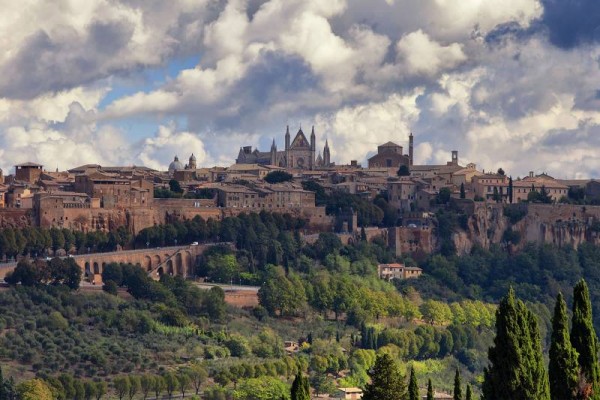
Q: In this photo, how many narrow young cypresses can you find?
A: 4